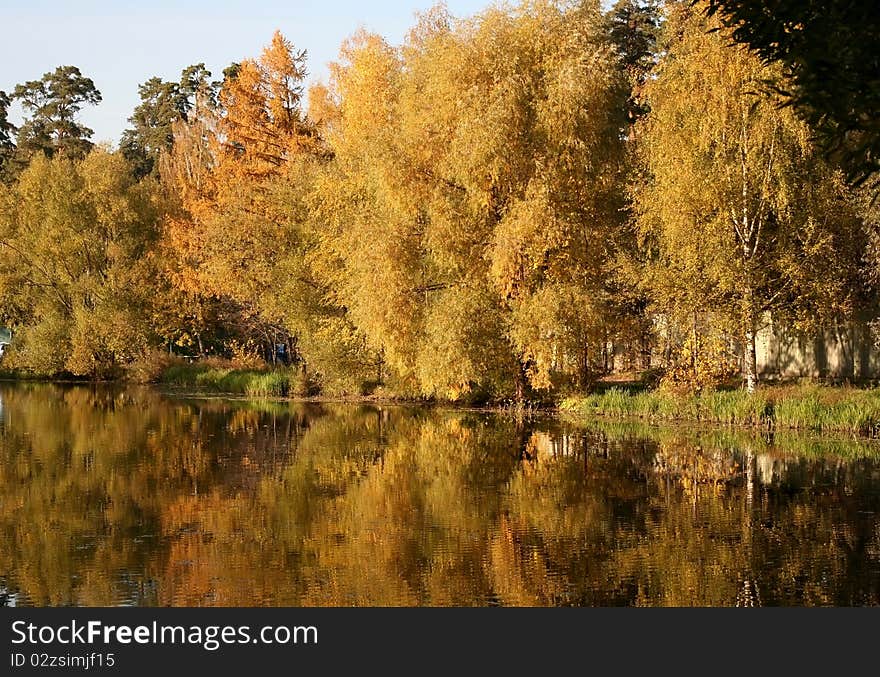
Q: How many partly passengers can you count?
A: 0